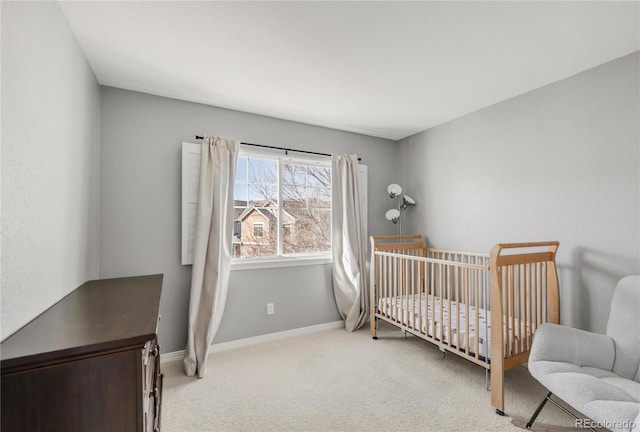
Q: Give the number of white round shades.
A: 3